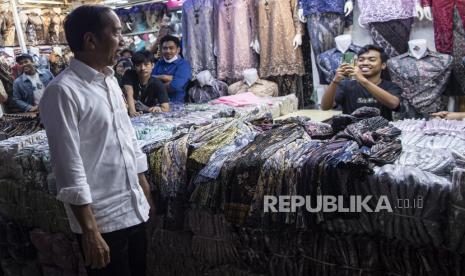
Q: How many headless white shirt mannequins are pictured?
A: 4